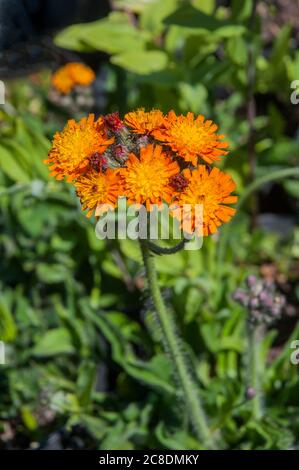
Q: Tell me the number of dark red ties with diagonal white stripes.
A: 0